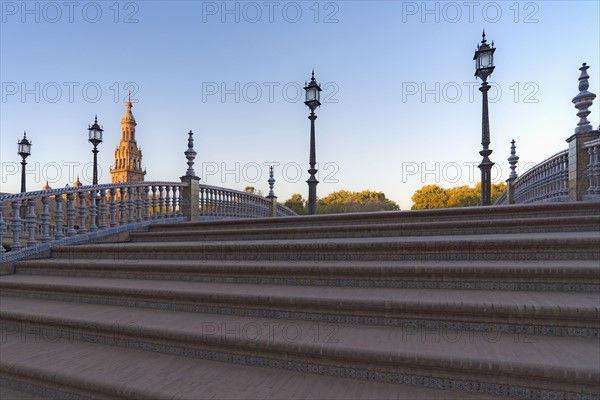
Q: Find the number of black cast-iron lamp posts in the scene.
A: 4